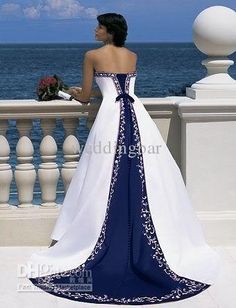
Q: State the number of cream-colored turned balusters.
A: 4